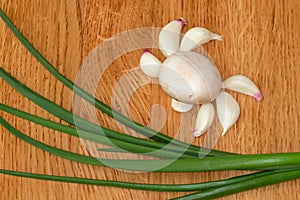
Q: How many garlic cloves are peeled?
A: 6